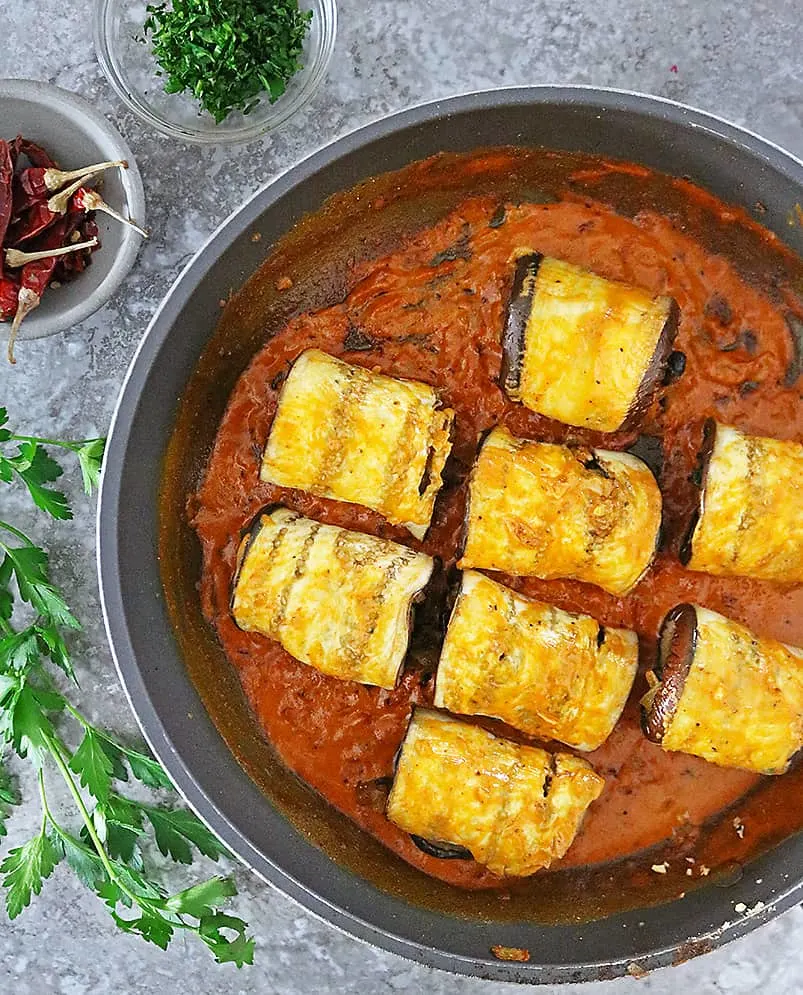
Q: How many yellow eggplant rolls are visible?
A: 8